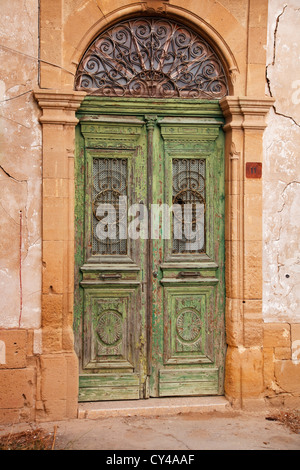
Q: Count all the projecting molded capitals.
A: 2